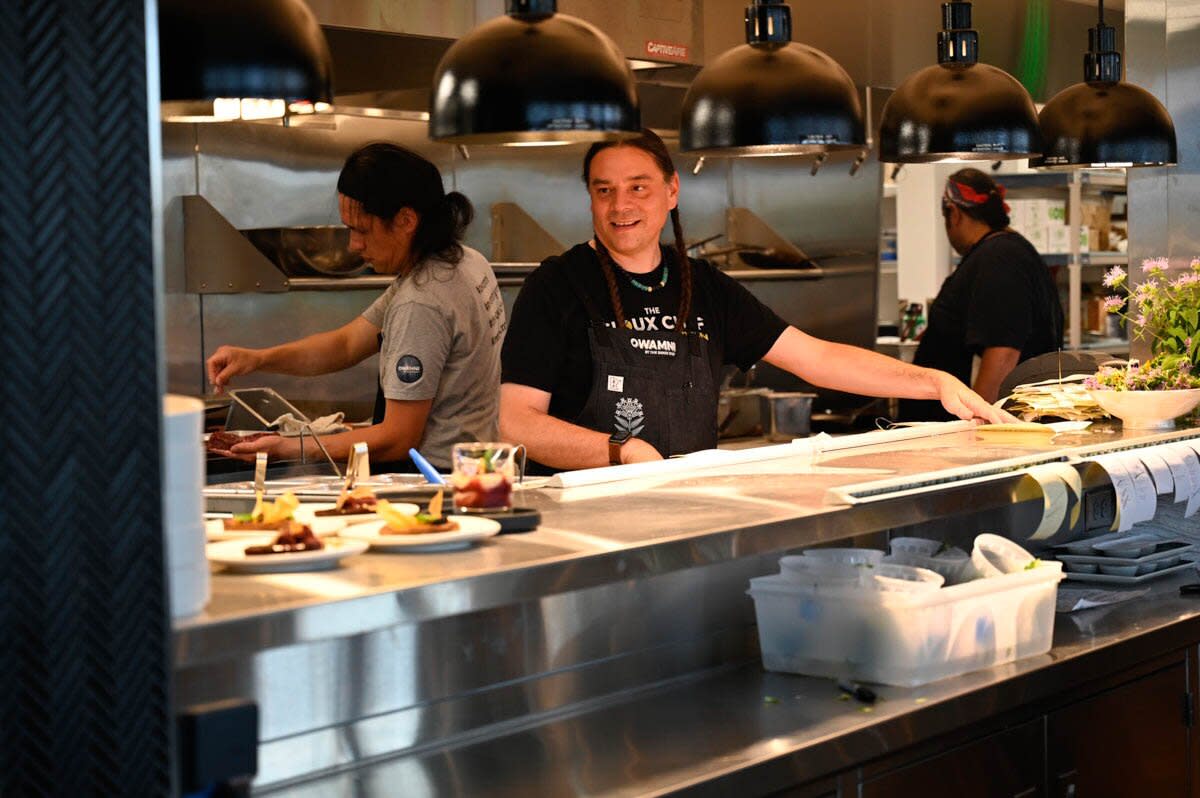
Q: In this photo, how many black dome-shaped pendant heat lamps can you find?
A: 5